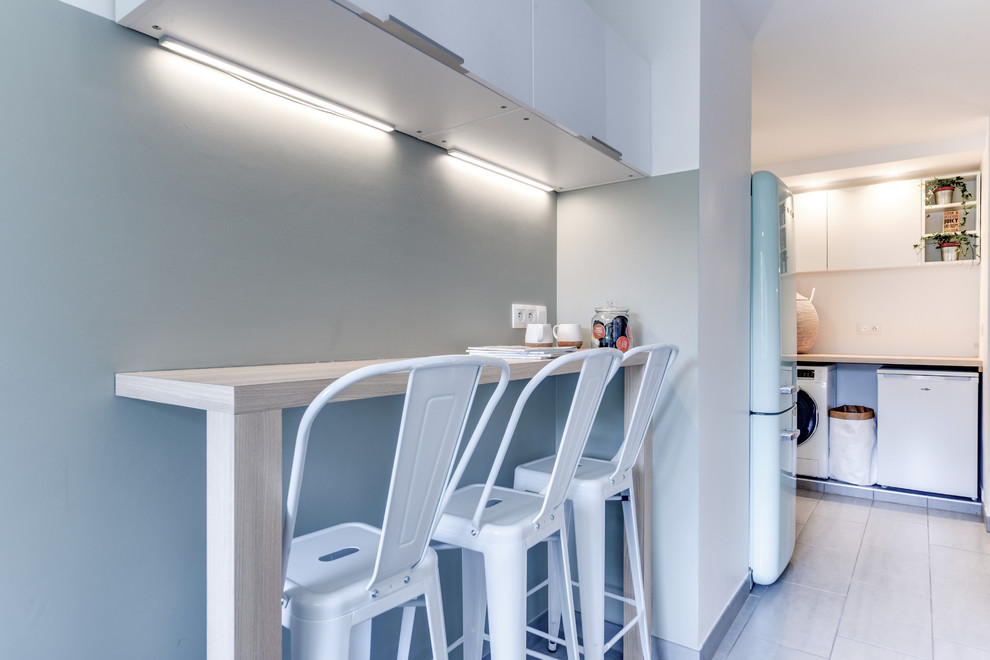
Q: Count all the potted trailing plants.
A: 2